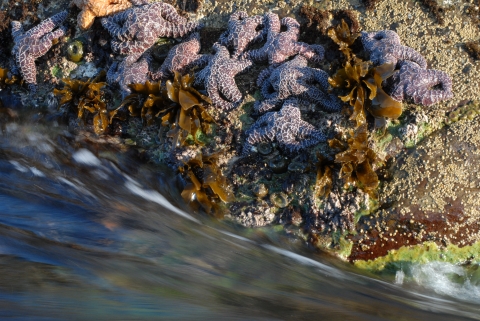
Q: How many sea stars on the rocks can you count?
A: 12